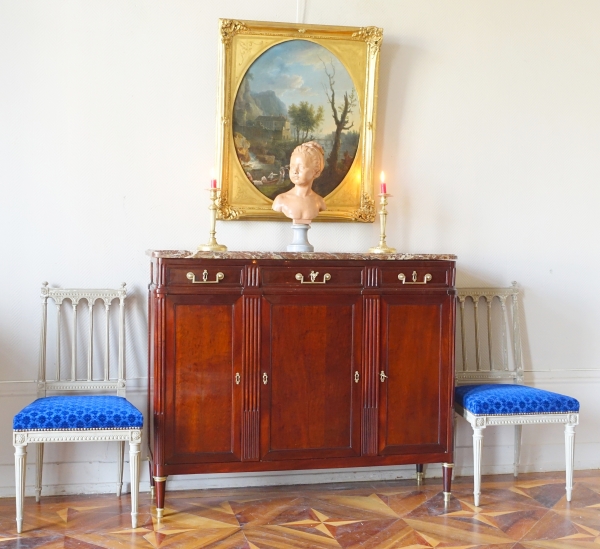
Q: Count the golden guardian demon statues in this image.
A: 0